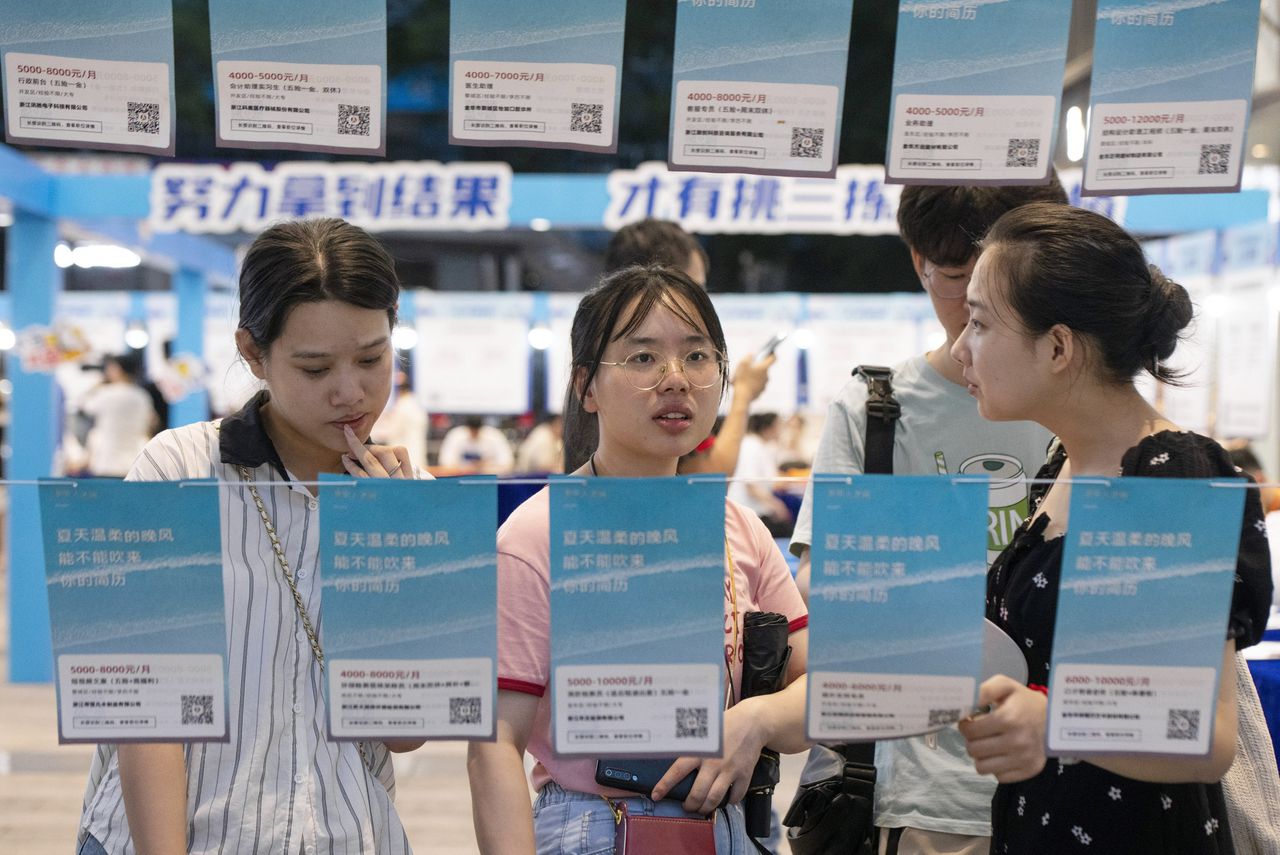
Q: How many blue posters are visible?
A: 11